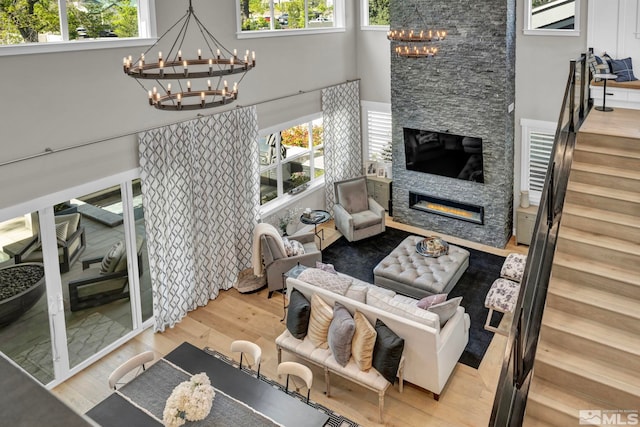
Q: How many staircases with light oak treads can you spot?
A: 1